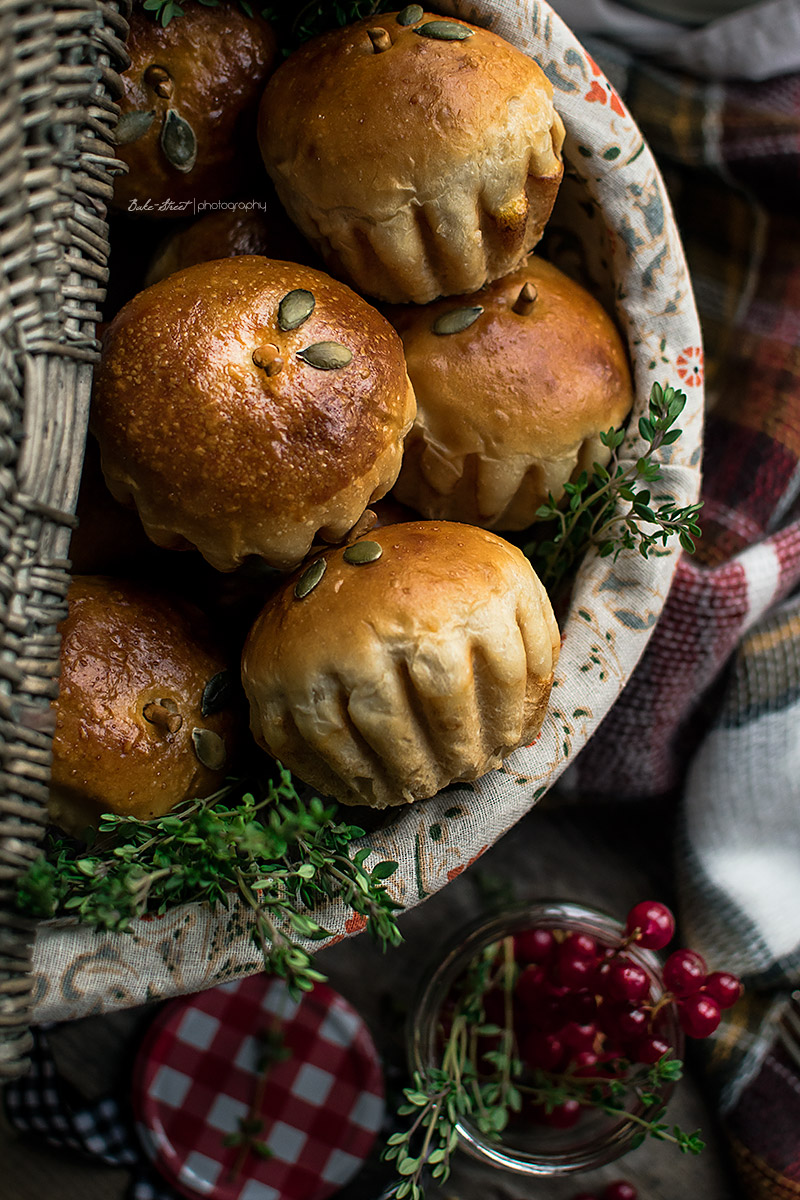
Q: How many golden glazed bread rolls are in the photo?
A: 7